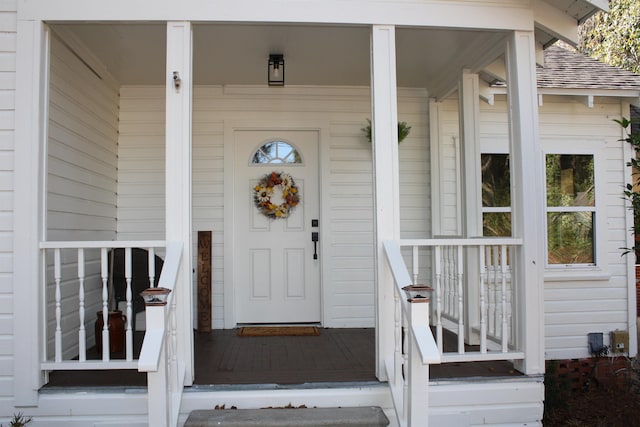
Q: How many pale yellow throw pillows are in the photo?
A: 0